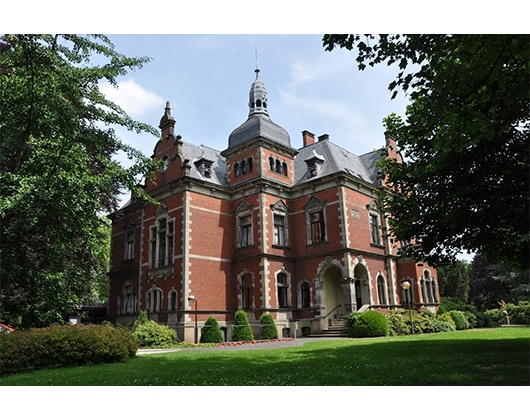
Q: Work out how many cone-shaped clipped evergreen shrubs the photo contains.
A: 3